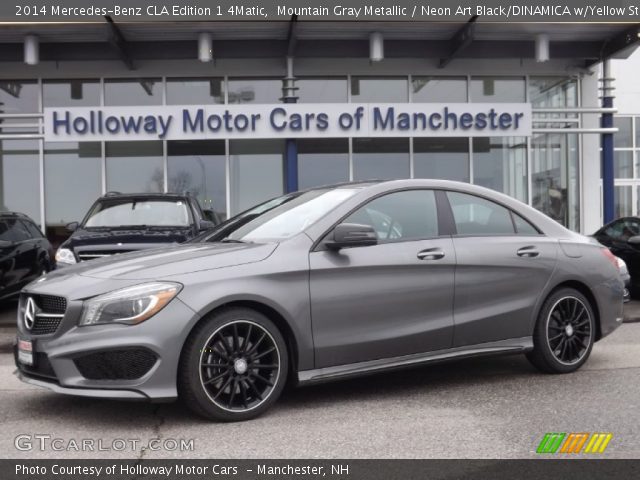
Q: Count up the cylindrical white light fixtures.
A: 4